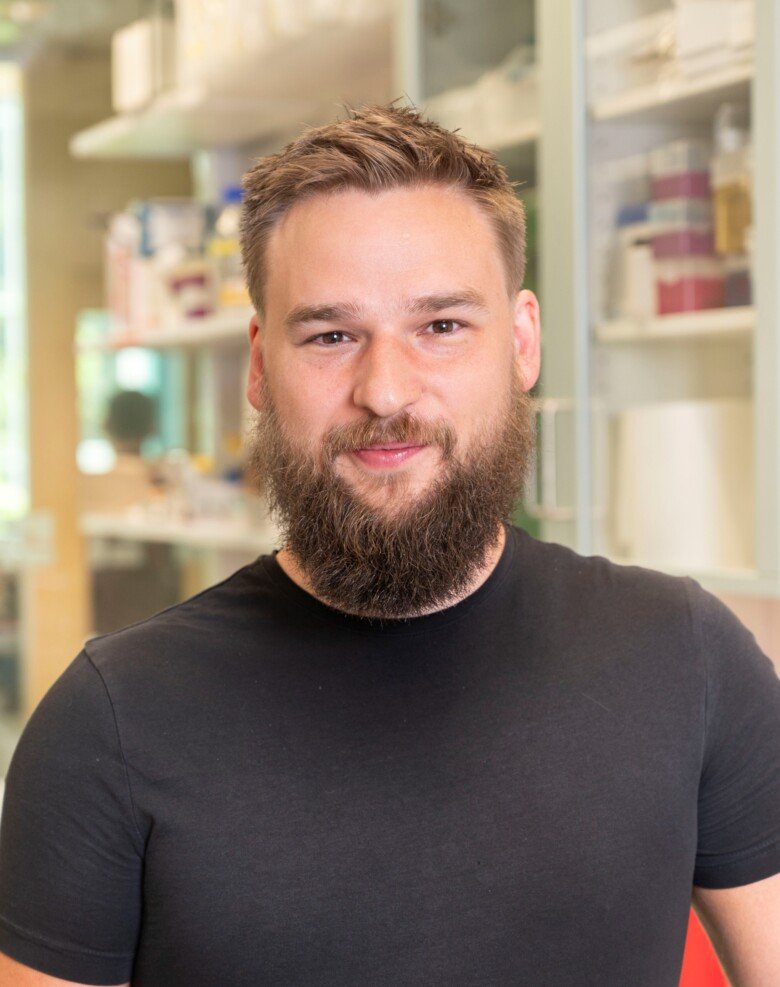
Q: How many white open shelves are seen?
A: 3